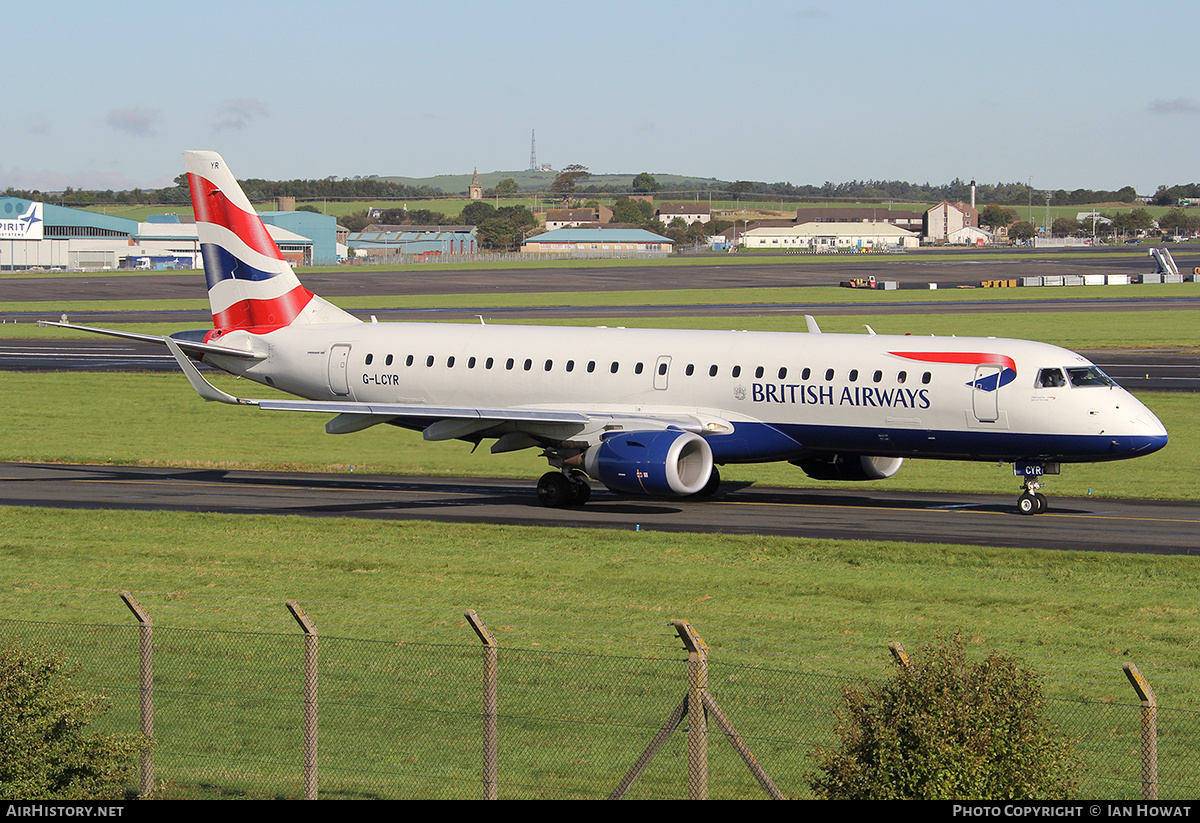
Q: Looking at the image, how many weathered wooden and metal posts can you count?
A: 6